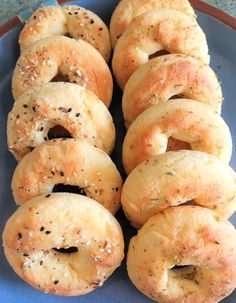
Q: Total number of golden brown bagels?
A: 11